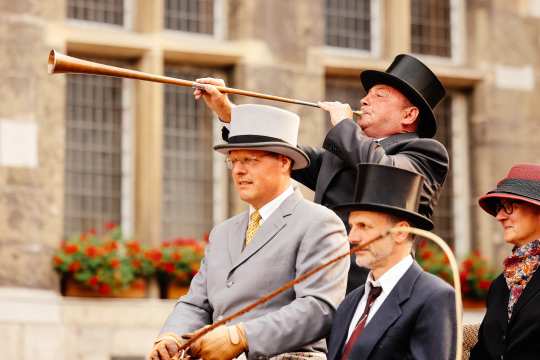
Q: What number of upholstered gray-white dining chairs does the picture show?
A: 0